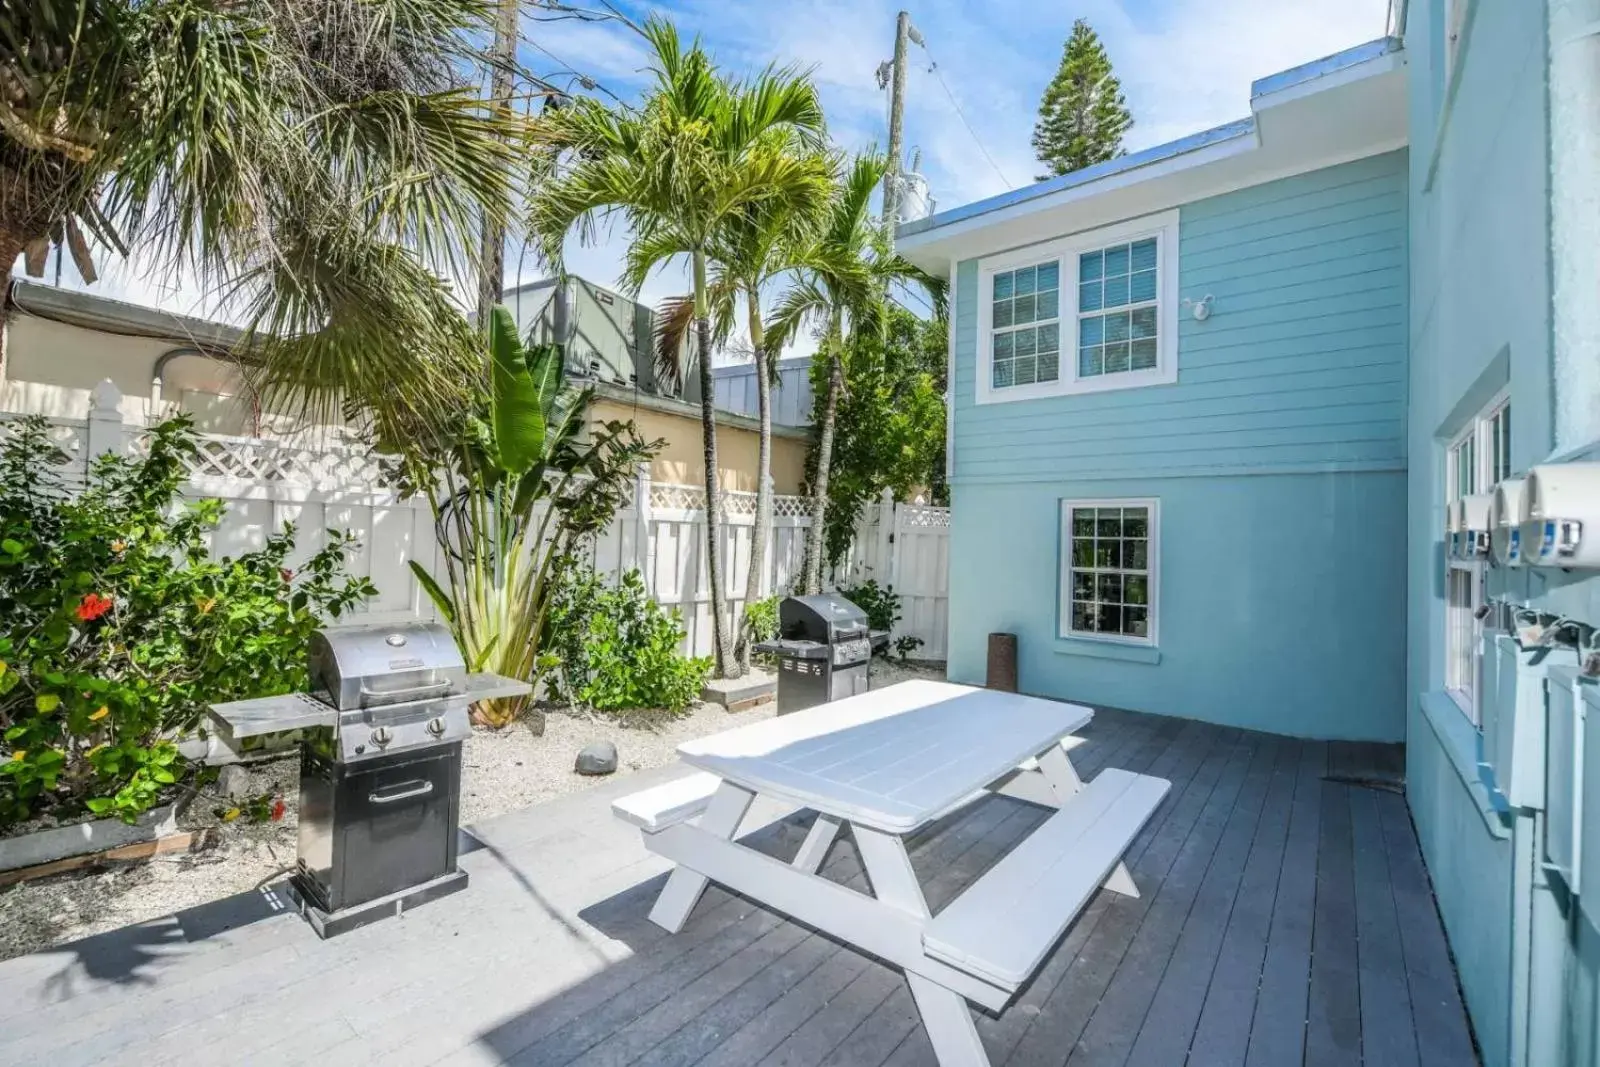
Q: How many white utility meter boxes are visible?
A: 4